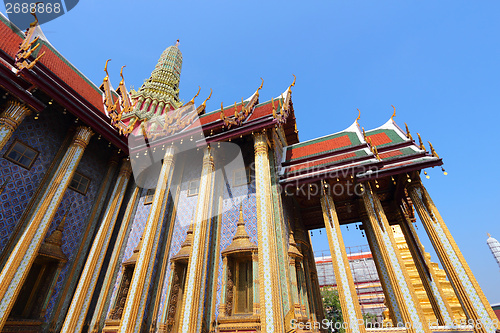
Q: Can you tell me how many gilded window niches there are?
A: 5